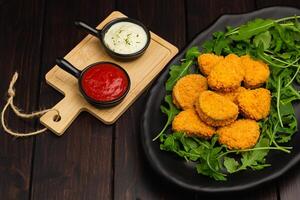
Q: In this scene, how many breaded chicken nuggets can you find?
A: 9